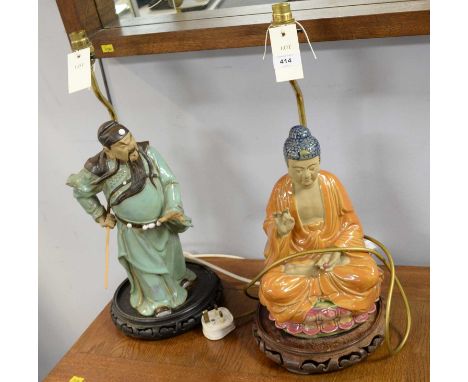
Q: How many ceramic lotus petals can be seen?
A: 11